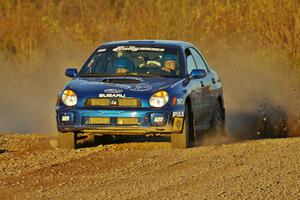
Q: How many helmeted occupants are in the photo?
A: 2